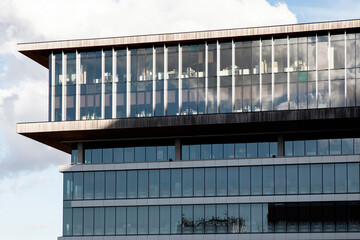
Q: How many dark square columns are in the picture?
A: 3